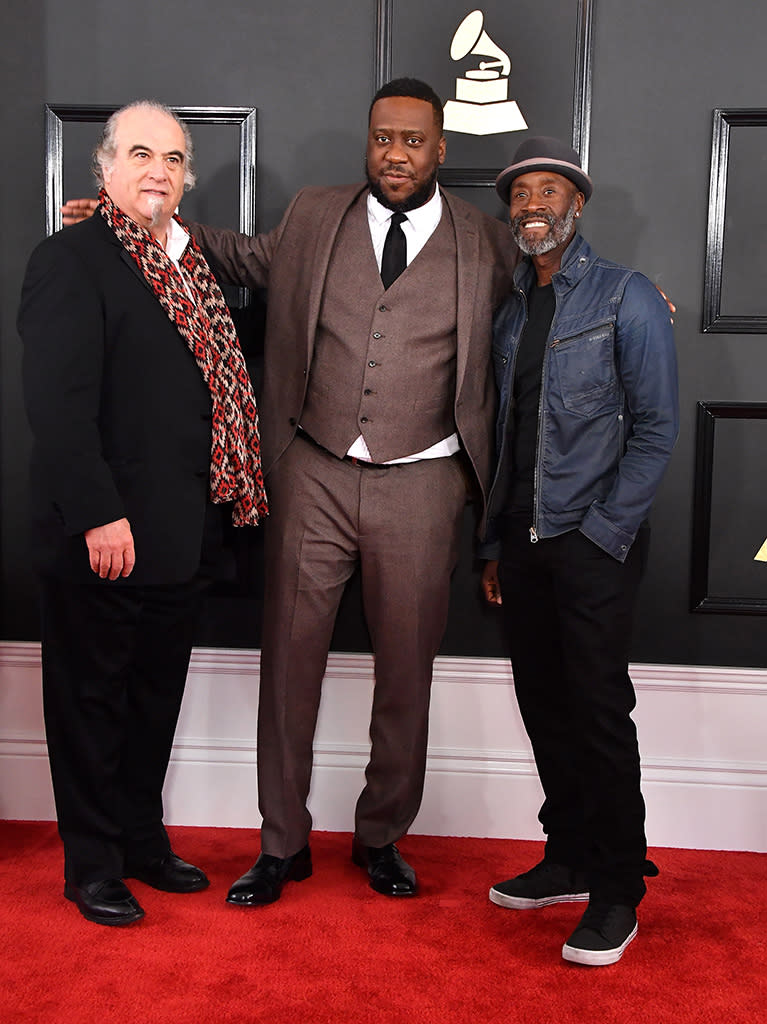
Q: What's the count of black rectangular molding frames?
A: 4